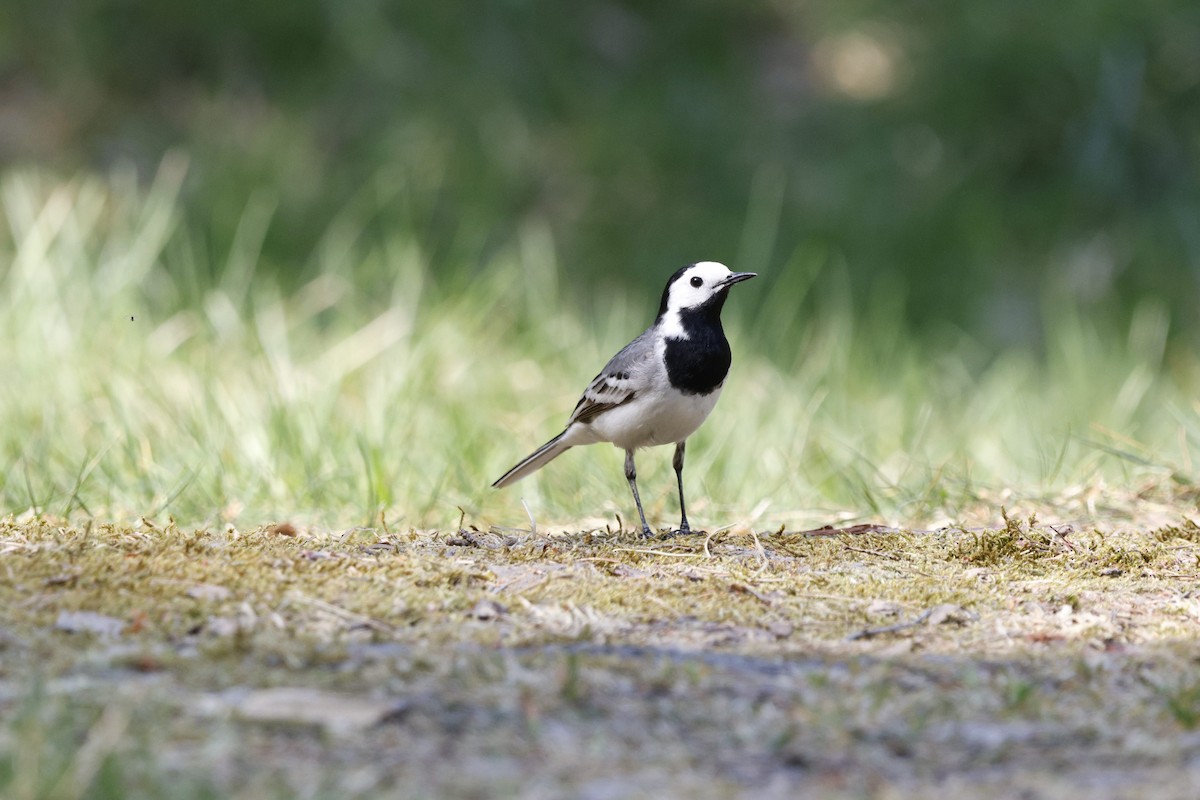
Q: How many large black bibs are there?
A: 1